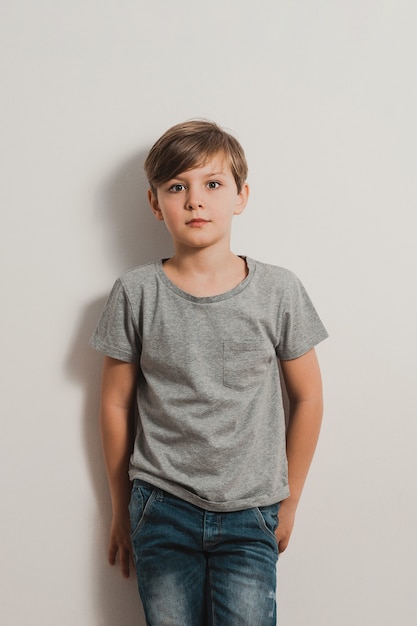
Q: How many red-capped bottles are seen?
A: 0